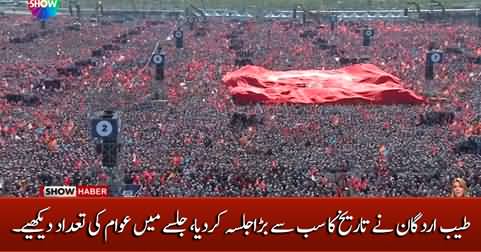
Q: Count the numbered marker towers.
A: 5